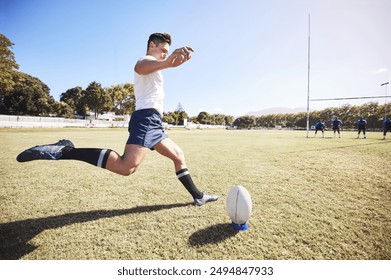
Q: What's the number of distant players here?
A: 4